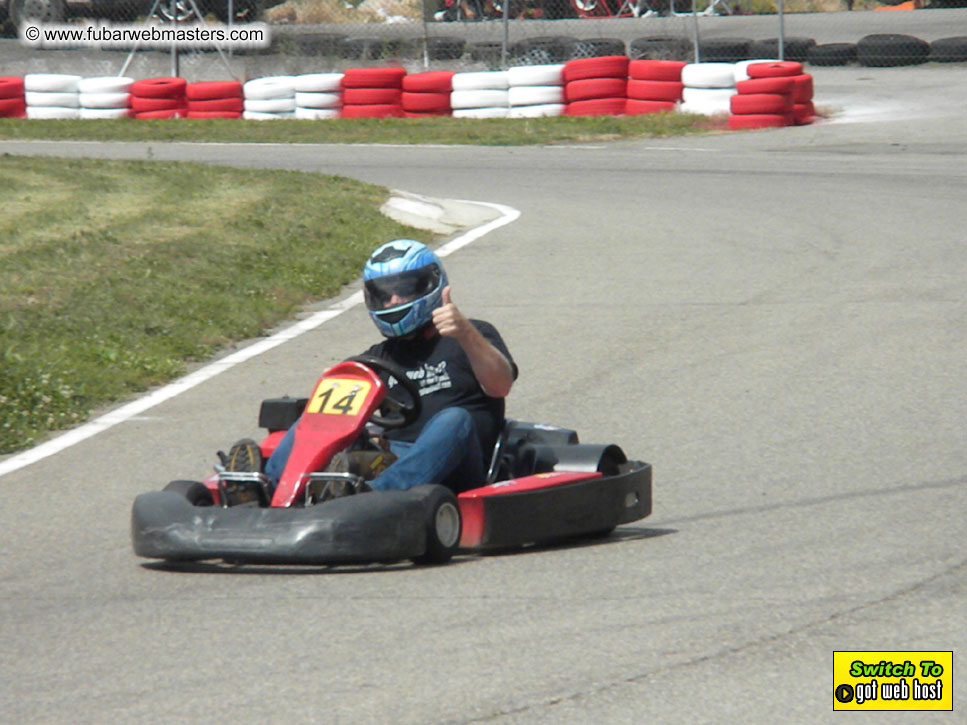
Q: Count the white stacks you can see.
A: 8